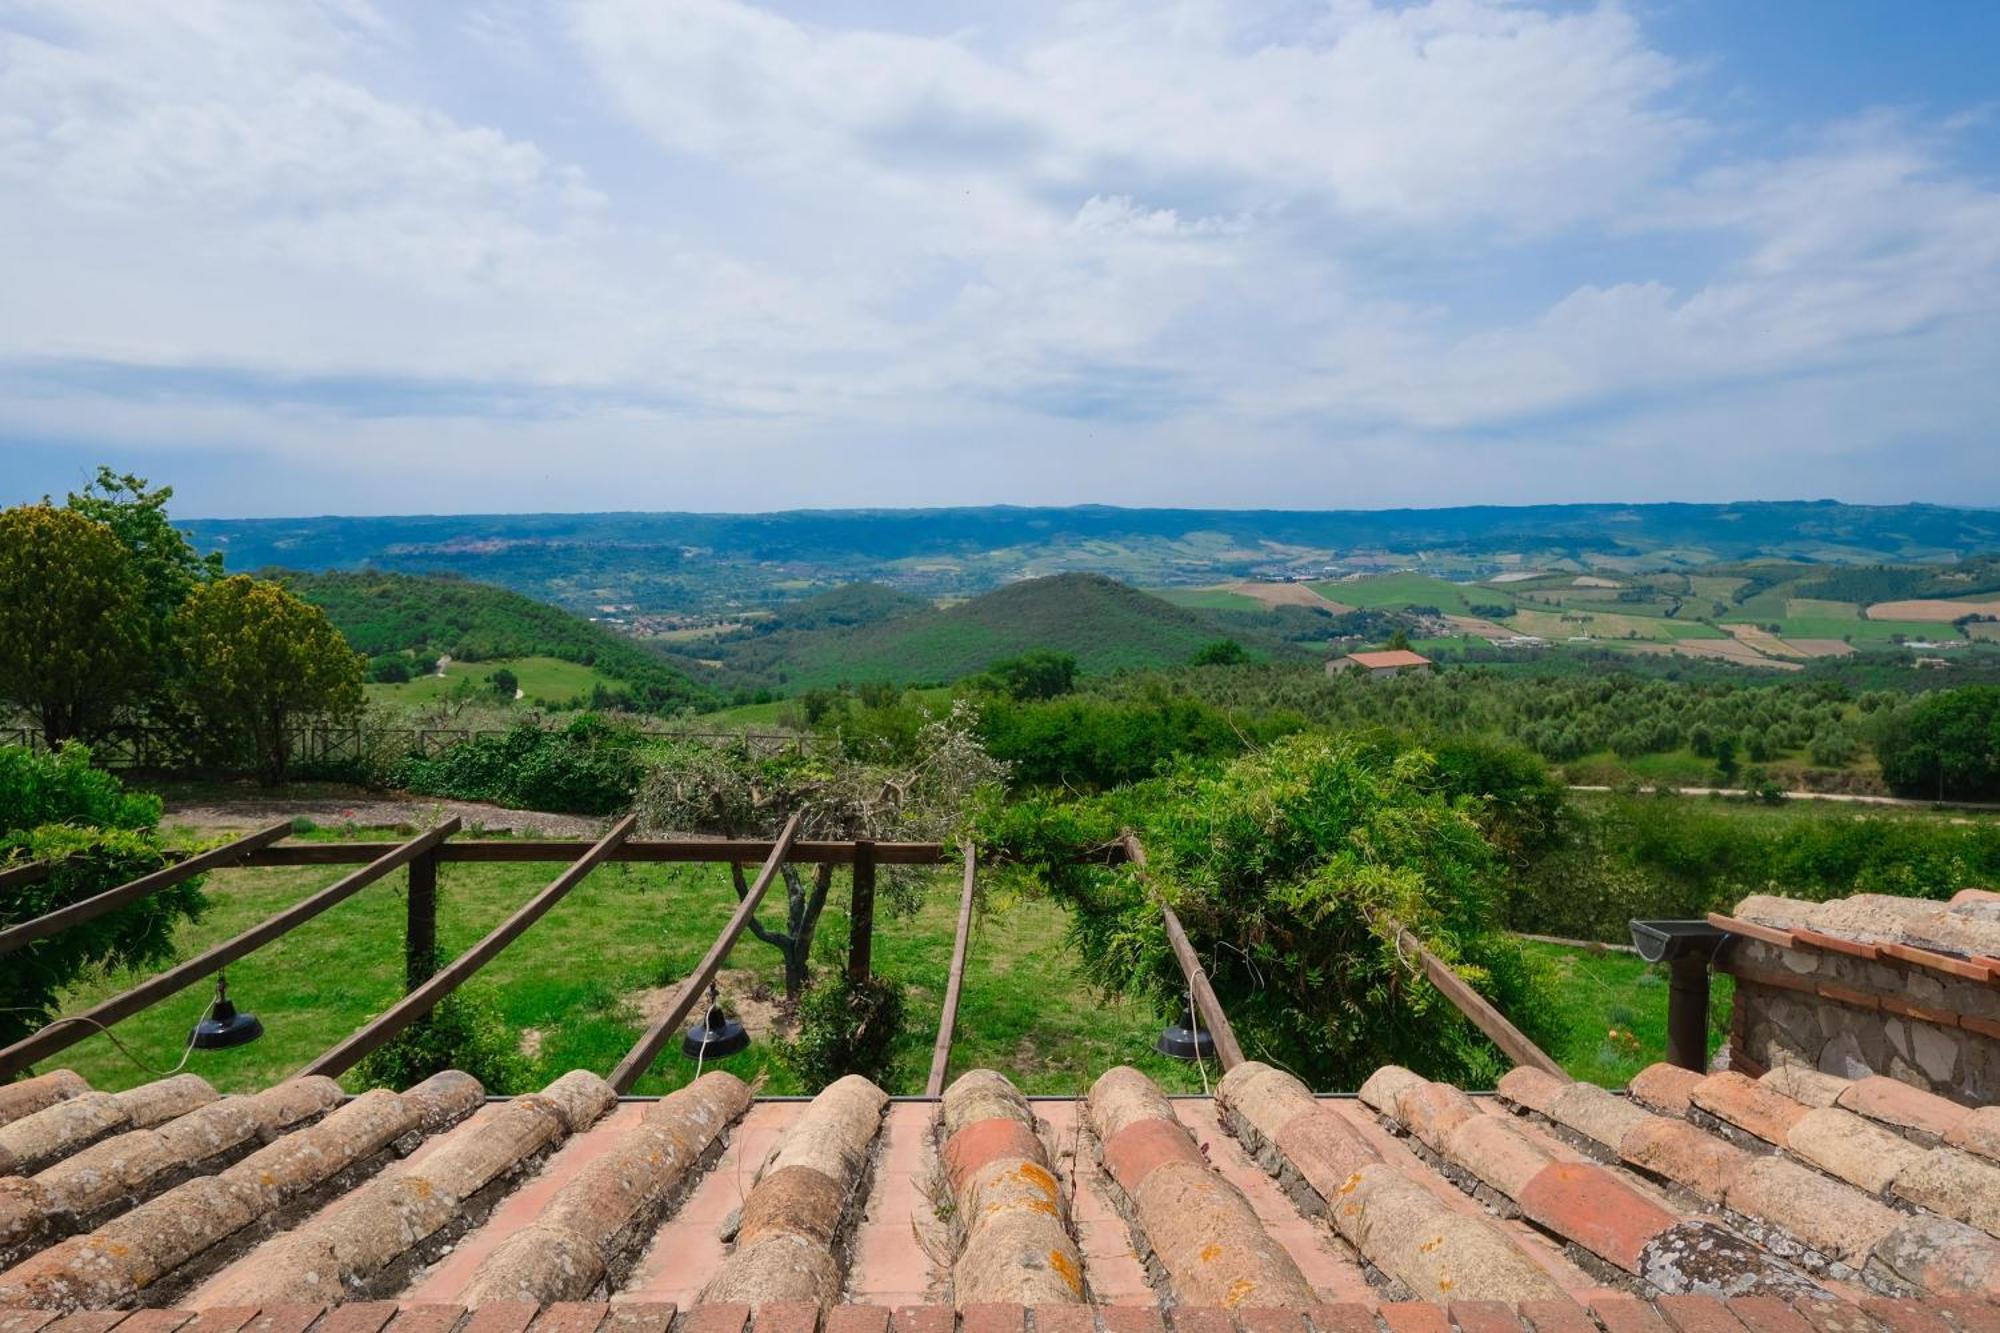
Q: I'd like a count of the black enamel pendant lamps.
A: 3